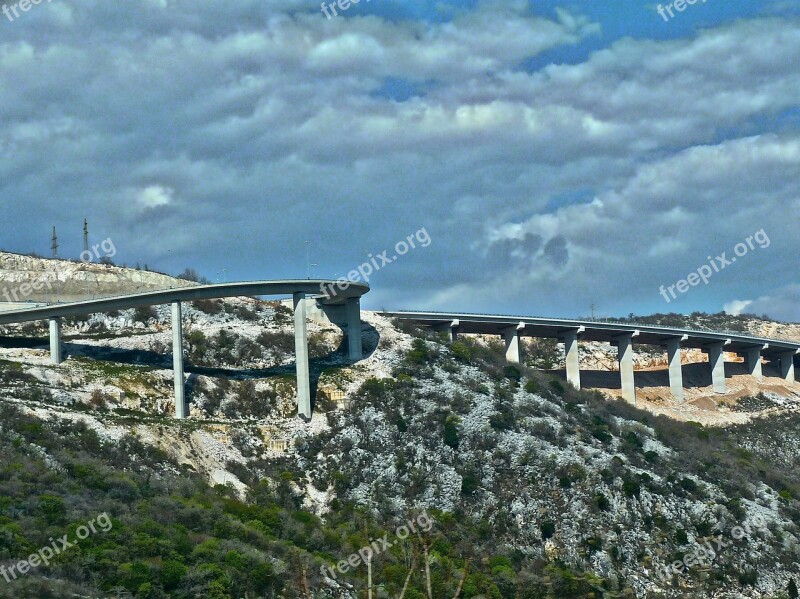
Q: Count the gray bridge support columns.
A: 12